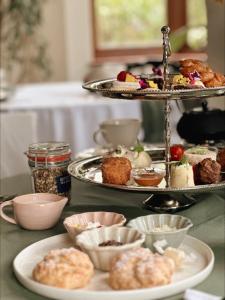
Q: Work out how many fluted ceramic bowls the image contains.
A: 3